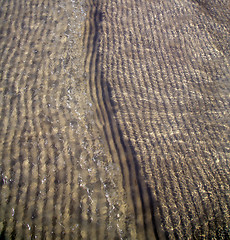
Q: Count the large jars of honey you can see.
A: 0